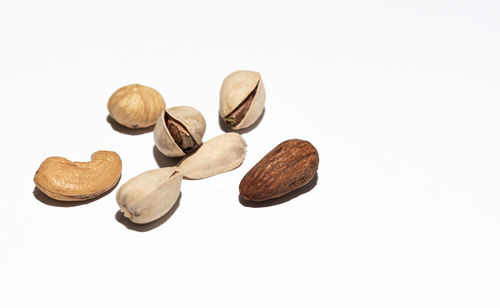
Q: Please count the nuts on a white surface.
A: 7